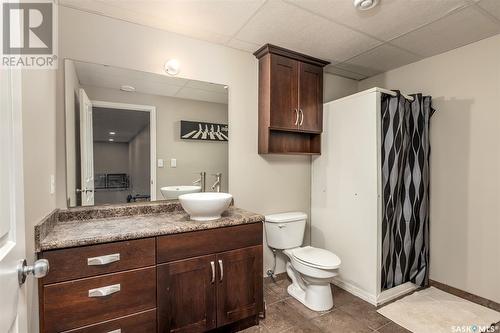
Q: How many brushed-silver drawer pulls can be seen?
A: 3